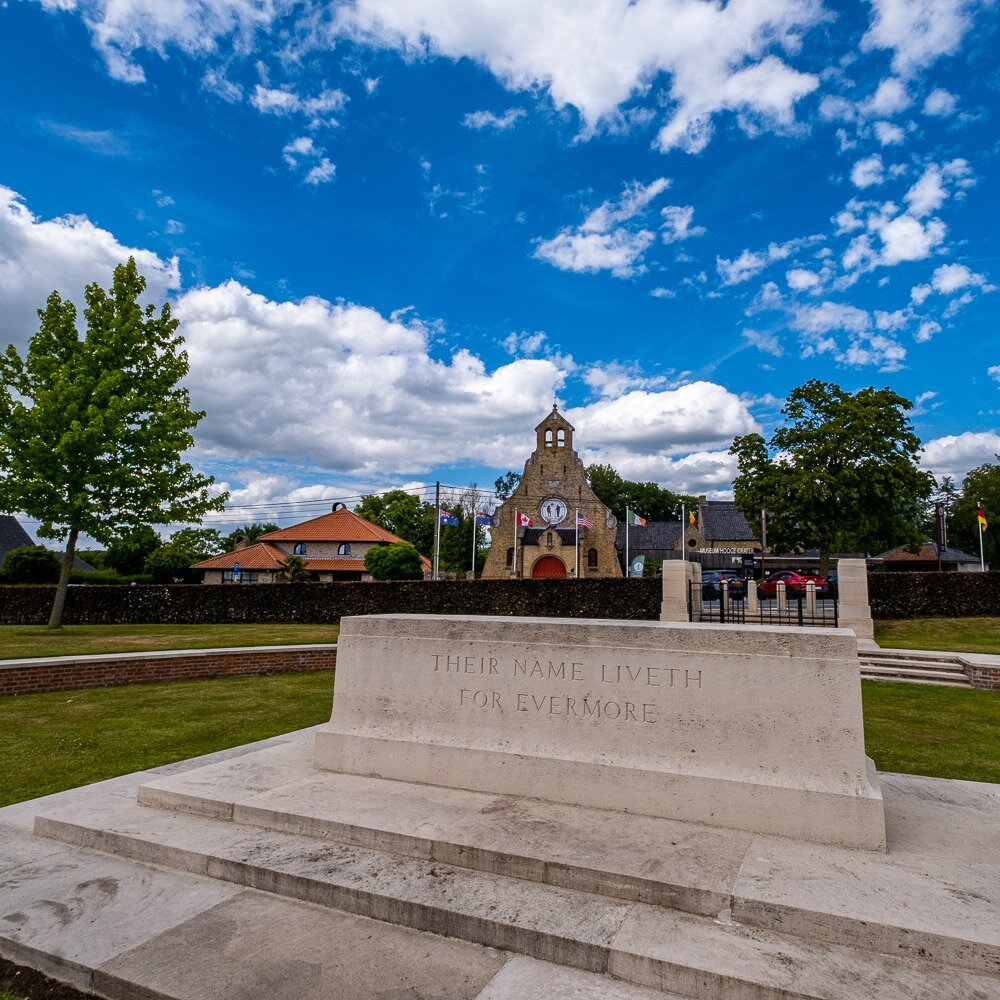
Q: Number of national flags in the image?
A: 7